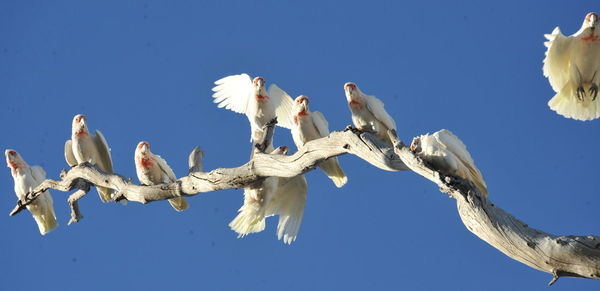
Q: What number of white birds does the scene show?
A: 9